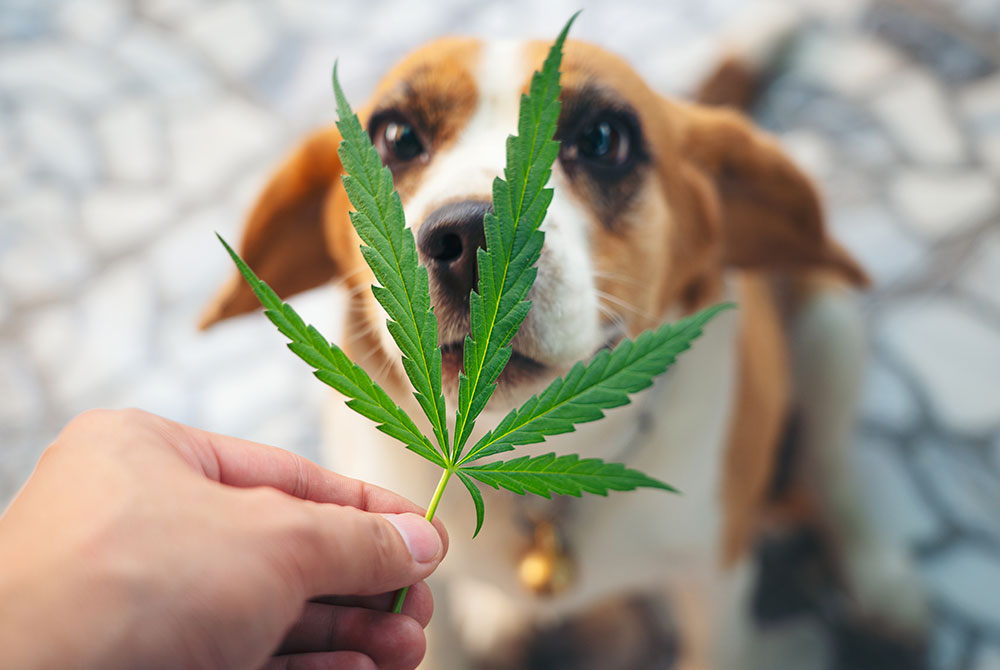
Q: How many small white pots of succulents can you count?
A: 0